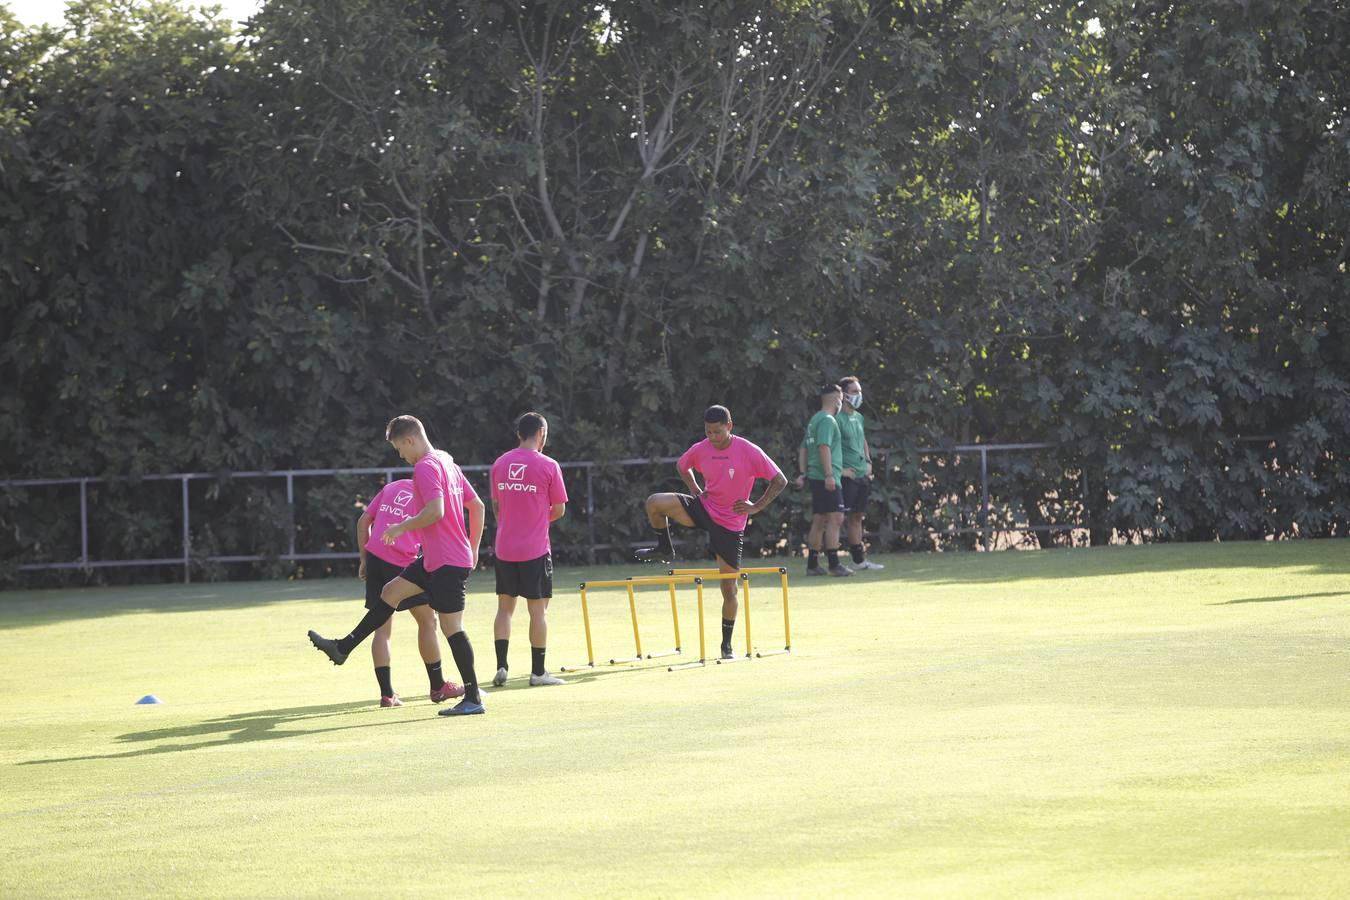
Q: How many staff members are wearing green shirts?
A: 2